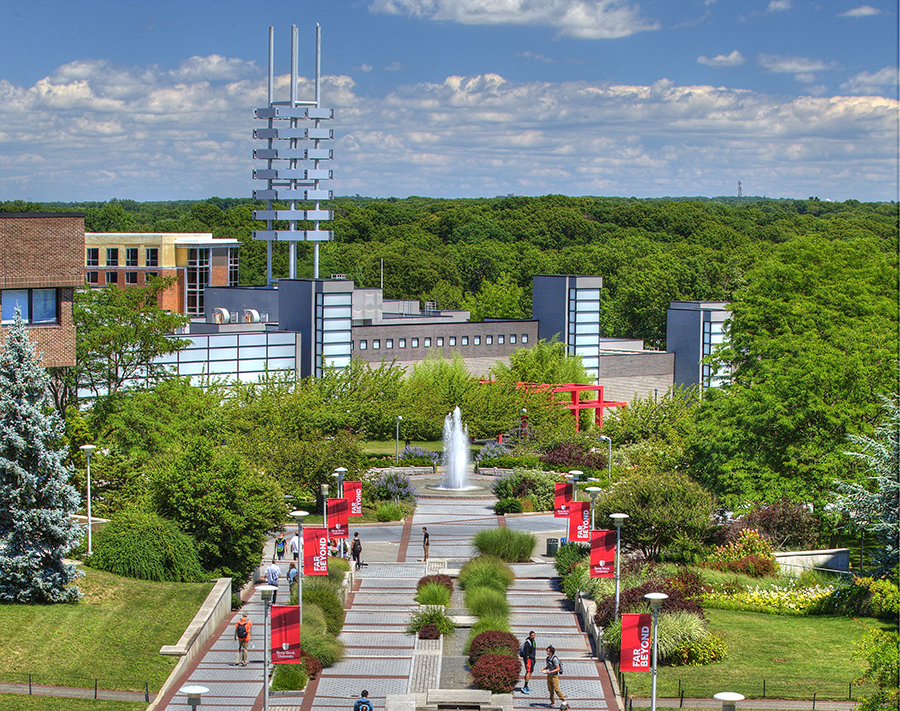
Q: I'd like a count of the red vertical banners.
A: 8